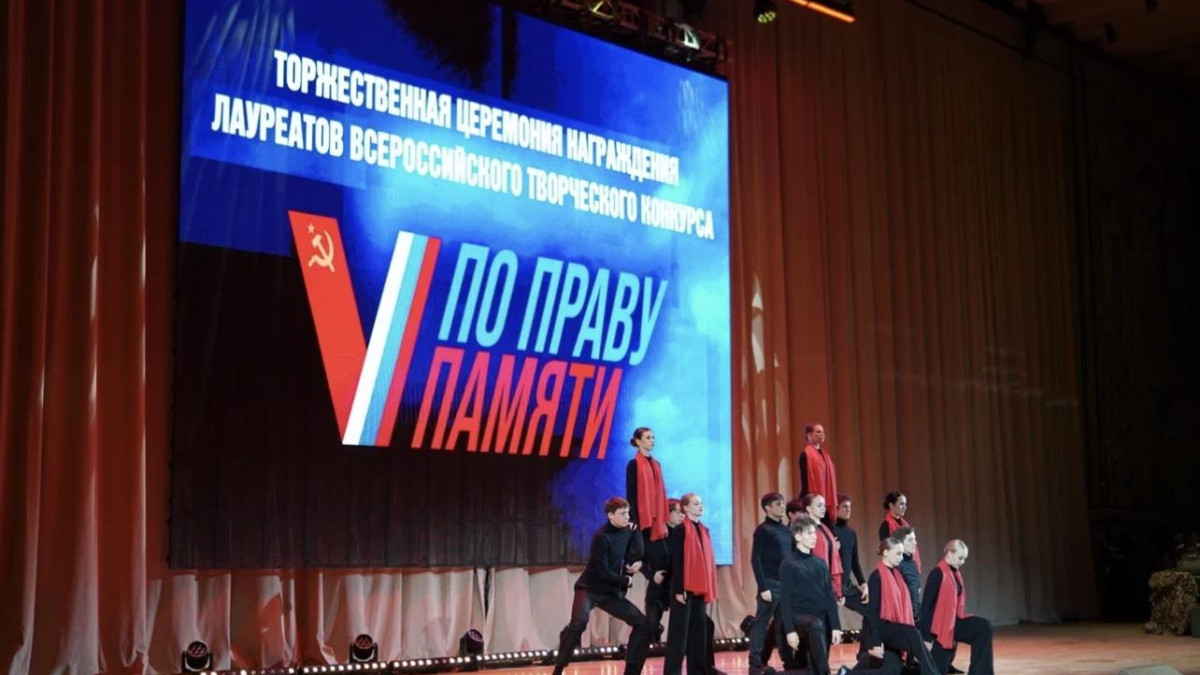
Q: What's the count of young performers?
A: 14